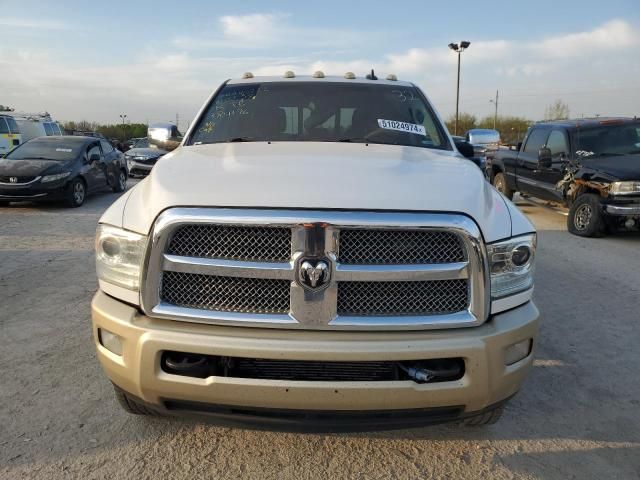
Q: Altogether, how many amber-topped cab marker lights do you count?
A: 5